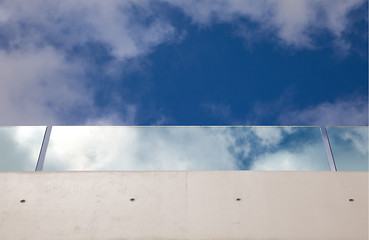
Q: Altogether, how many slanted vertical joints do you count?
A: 2